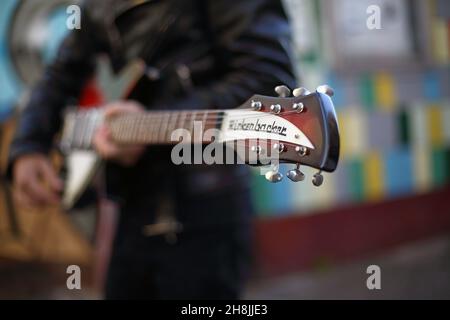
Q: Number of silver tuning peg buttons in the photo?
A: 6